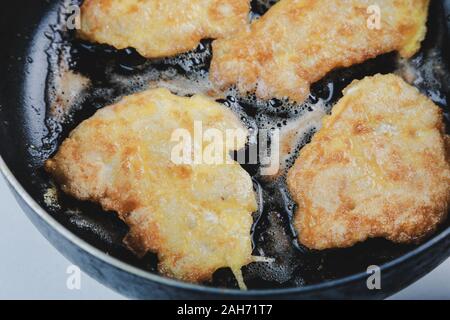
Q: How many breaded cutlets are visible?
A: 4